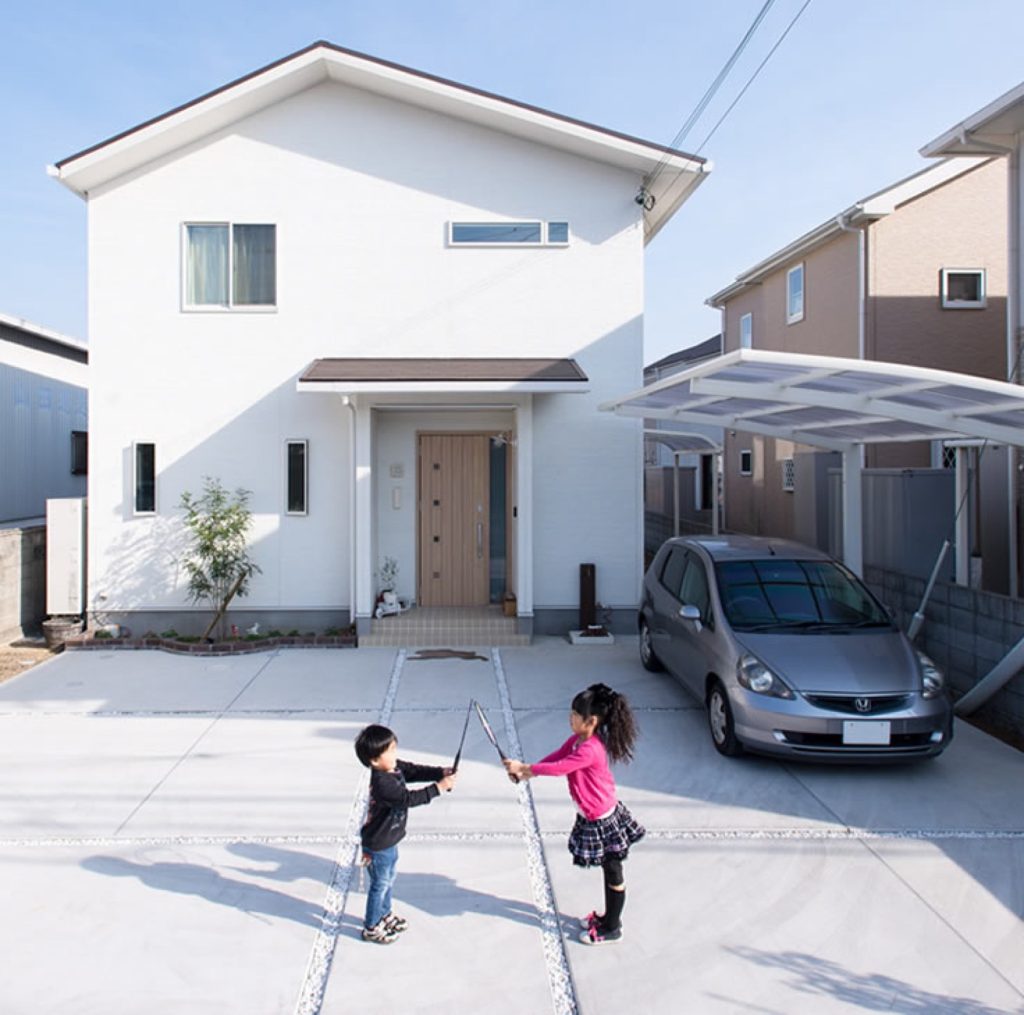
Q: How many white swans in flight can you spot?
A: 0